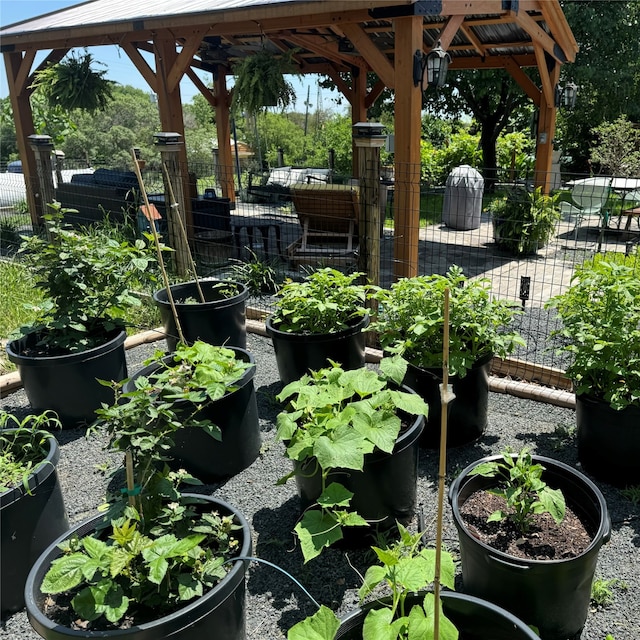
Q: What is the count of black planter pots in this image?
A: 11